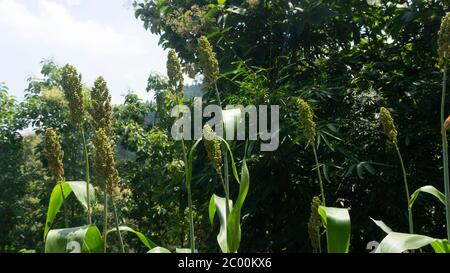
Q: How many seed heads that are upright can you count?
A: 11